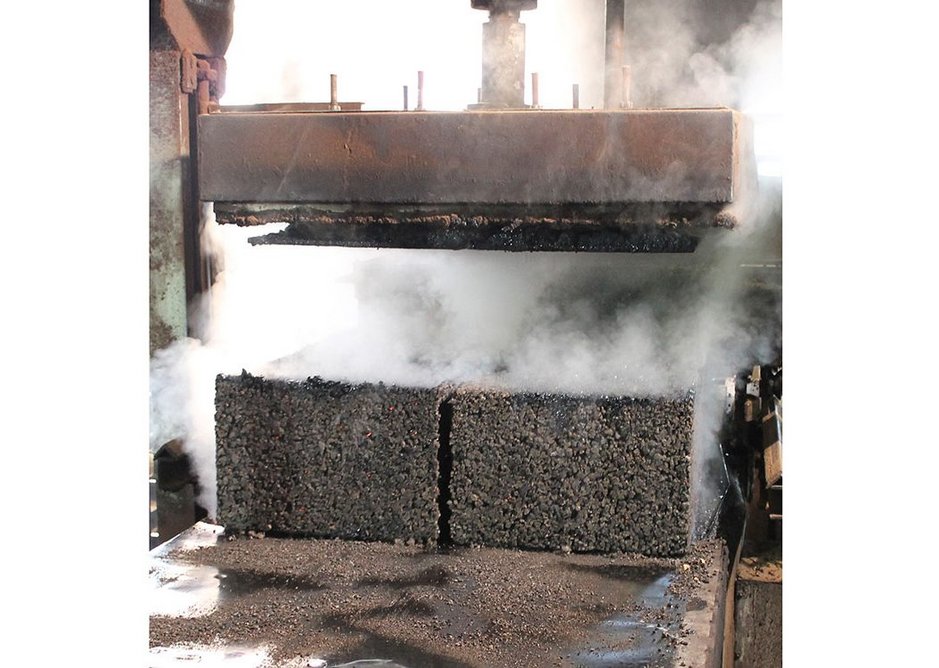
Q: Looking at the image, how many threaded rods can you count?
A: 6